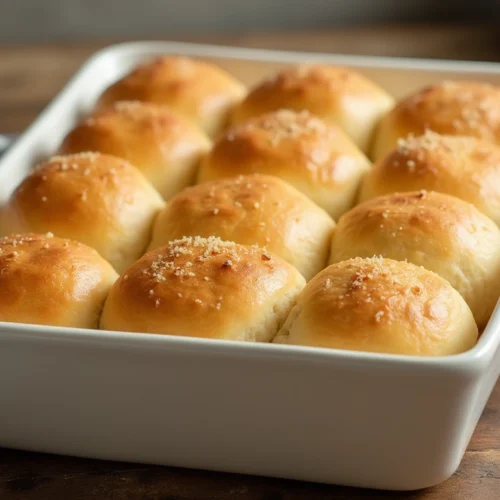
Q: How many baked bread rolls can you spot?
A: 12